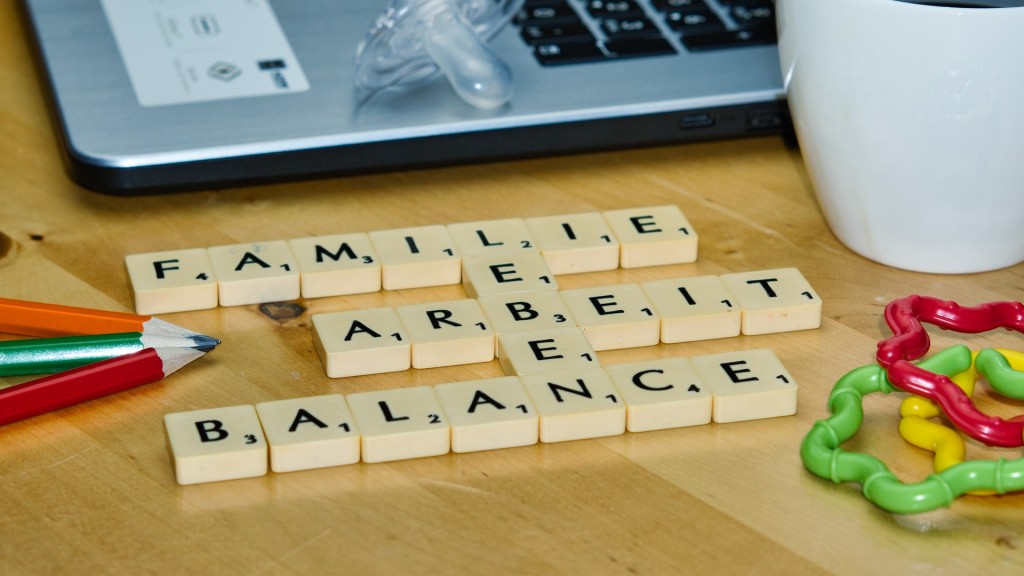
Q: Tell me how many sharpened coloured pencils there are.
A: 3